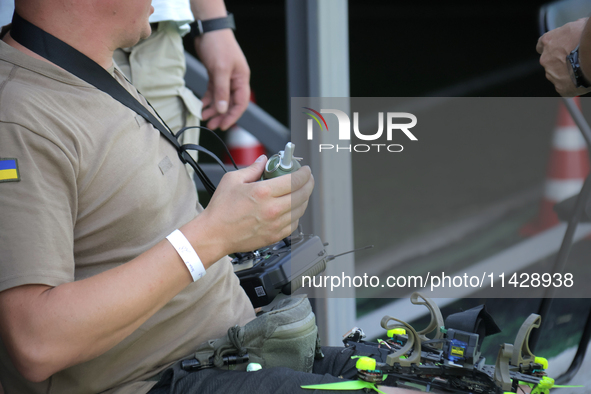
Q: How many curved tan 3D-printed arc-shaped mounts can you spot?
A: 4